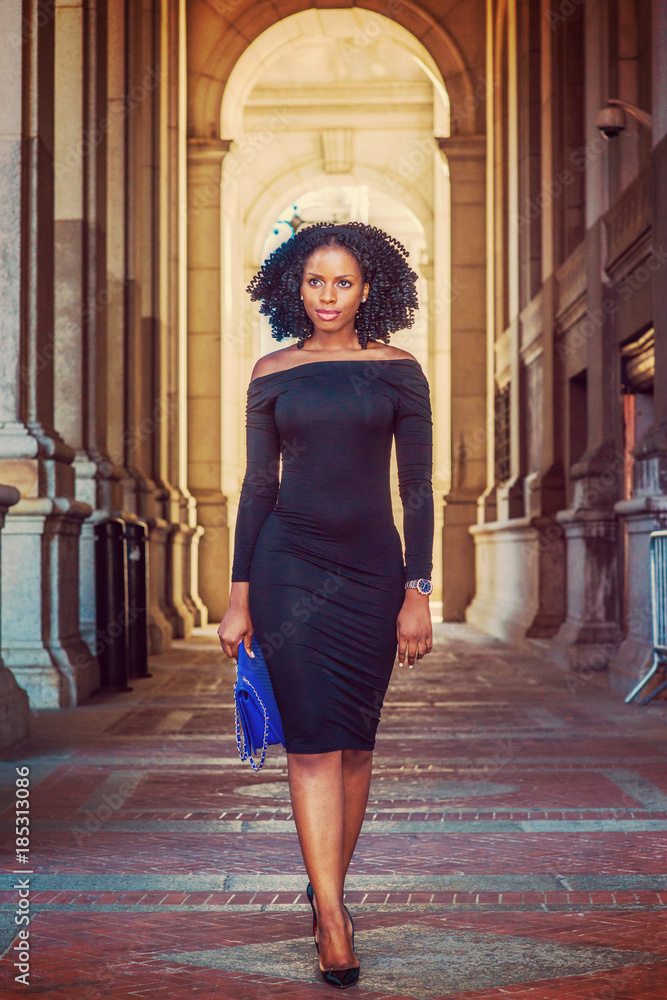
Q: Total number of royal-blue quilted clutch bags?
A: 1